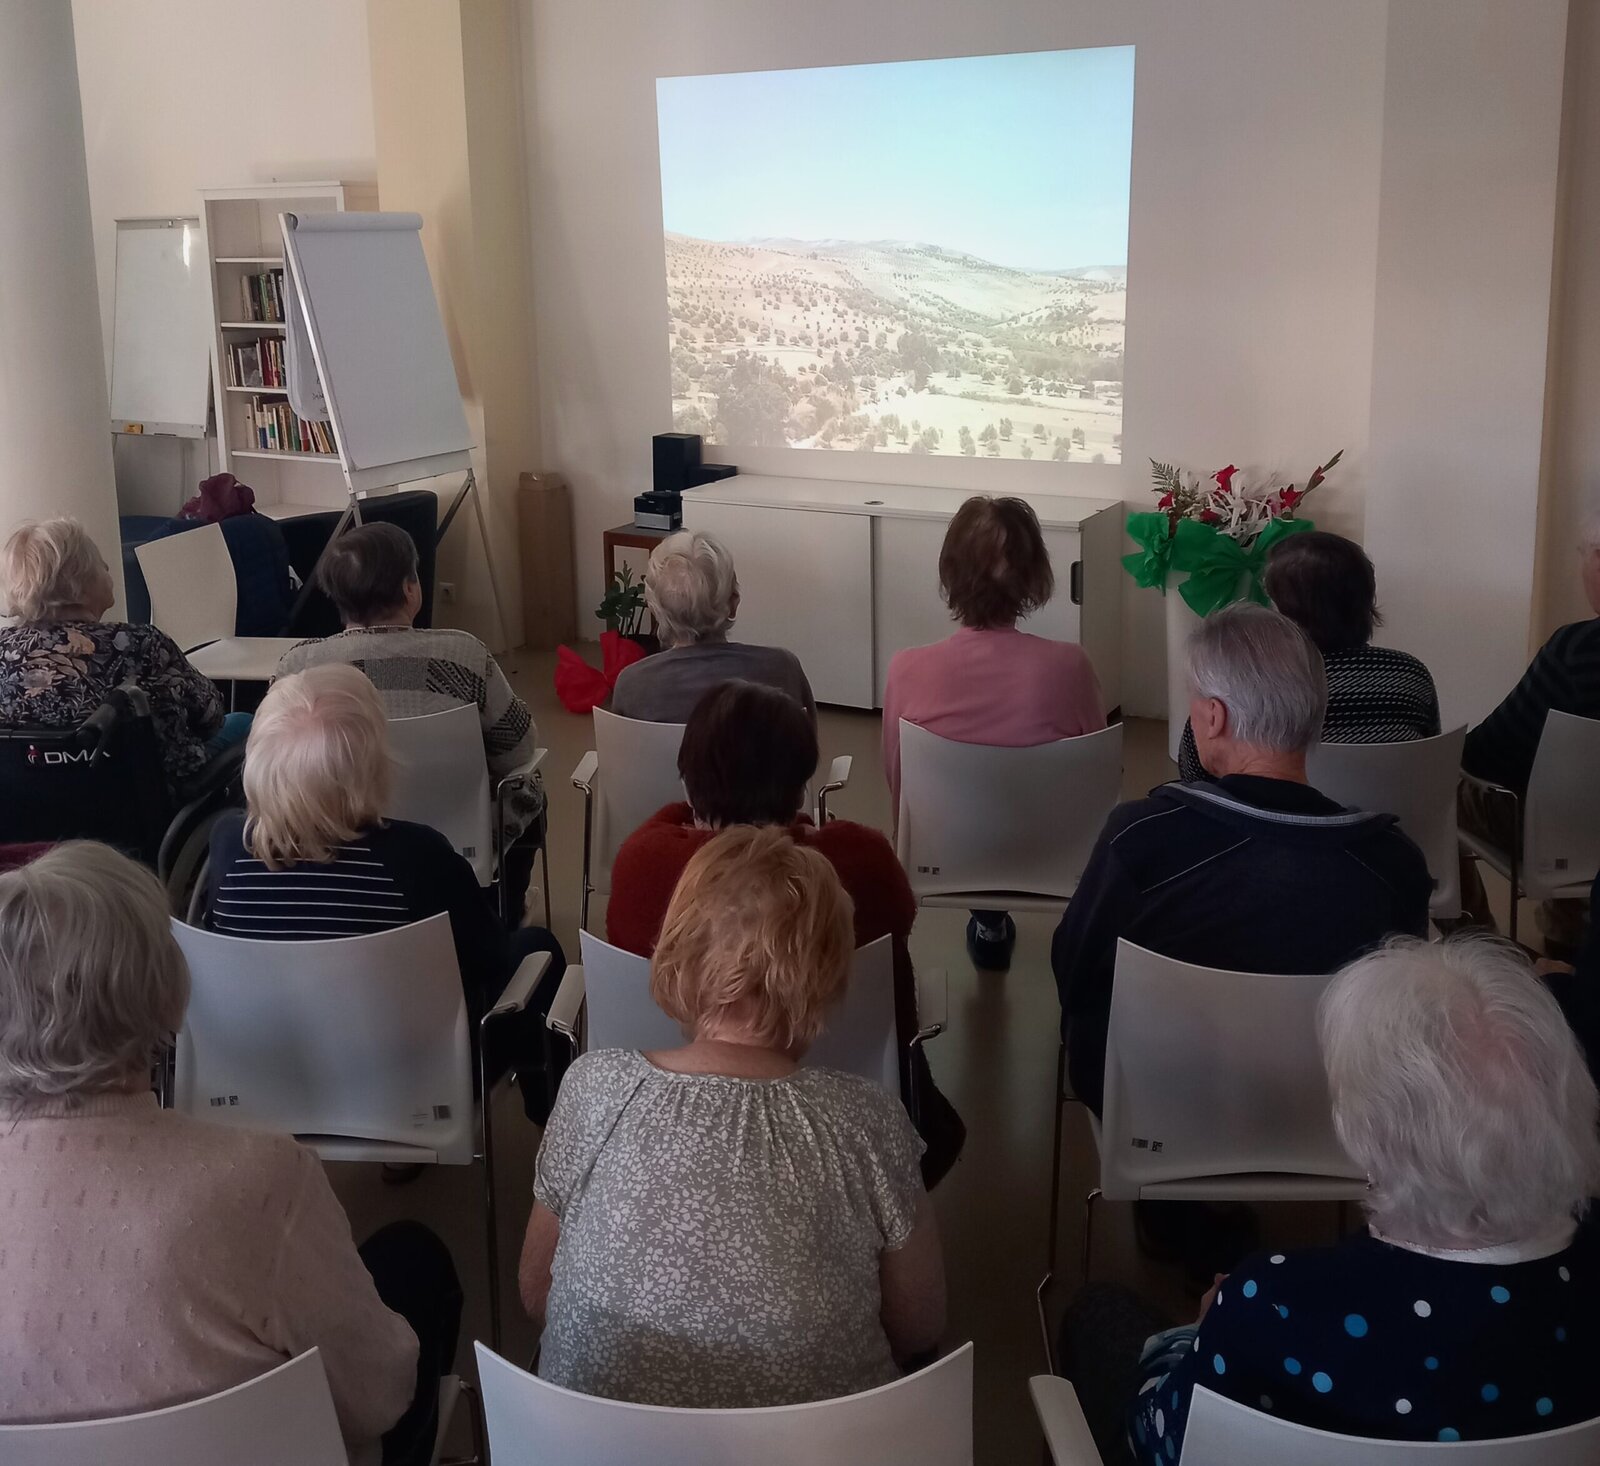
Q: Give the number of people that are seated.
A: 12